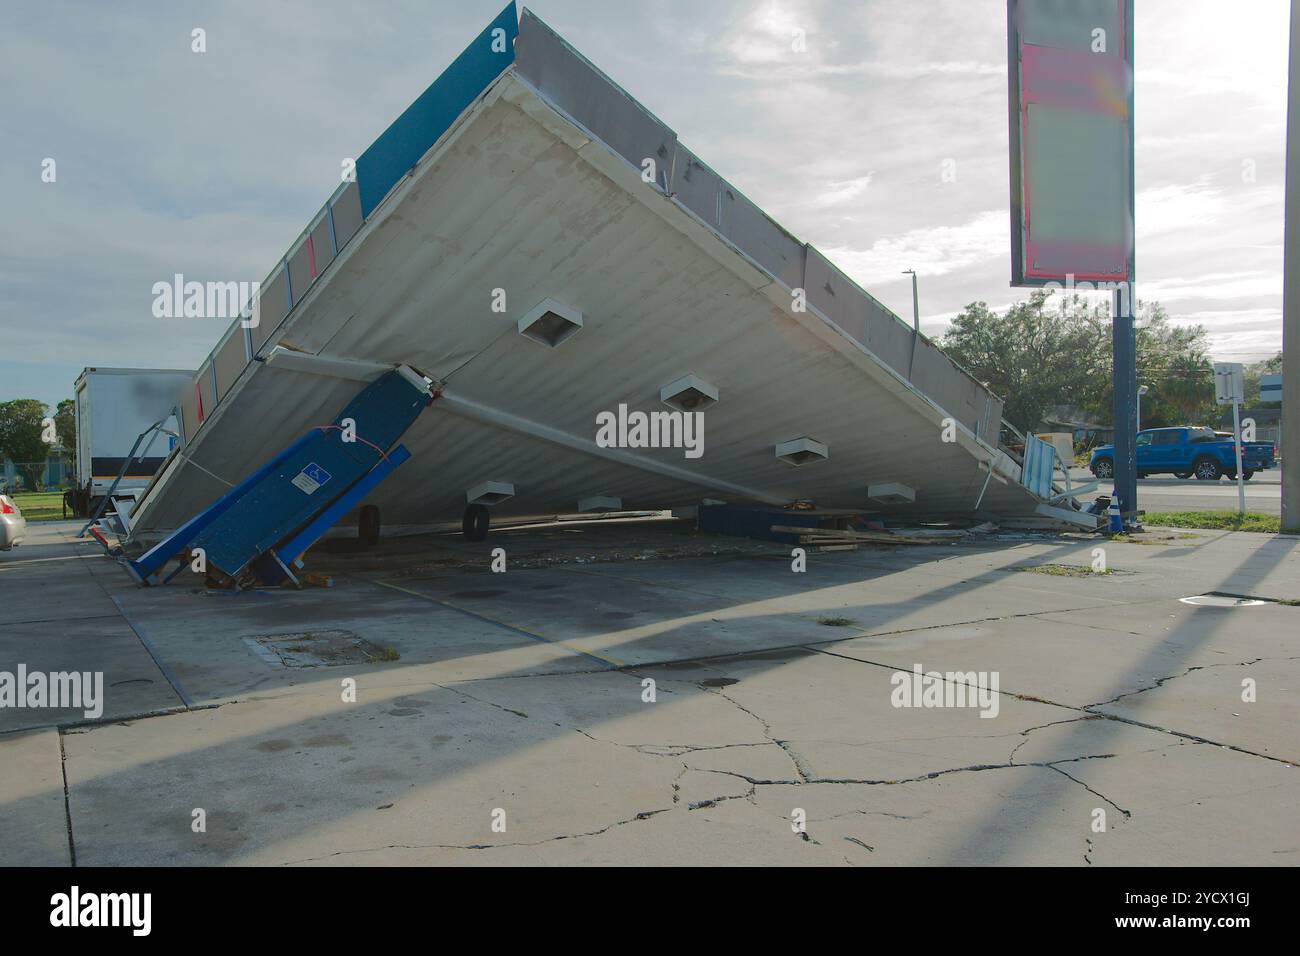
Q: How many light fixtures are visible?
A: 6